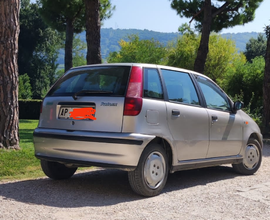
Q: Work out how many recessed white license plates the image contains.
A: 1